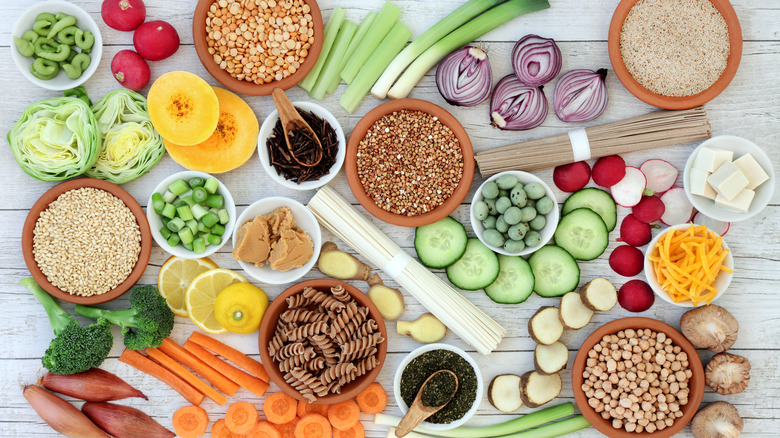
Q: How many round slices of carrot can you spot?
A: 11